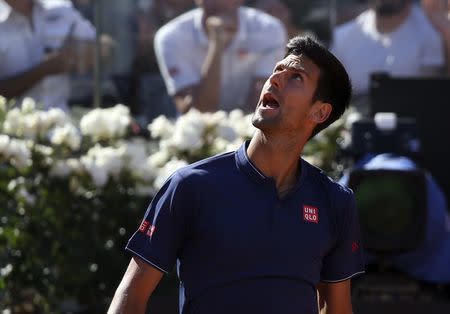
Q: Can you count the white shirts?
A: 3